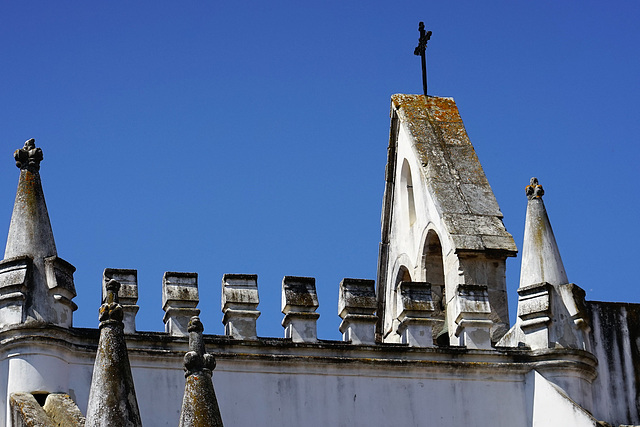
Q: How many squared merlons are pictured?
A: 7